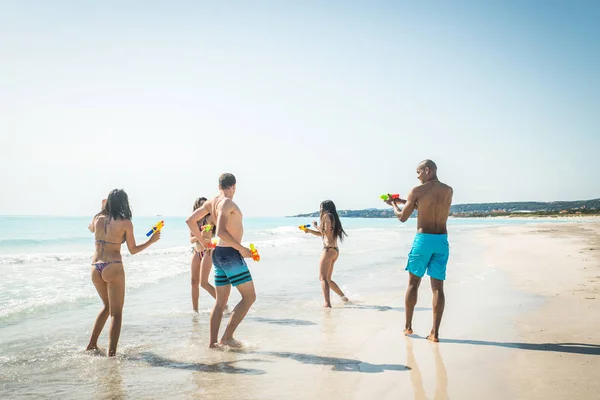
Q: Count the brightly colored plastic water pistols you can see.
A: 6